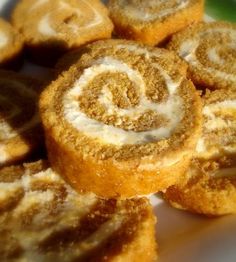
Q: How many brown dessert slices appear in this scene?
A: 8